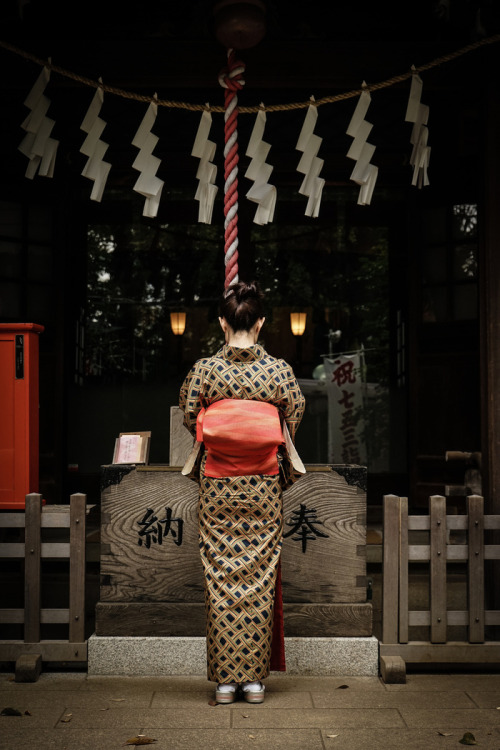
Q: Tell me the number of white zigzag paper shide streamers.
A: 8